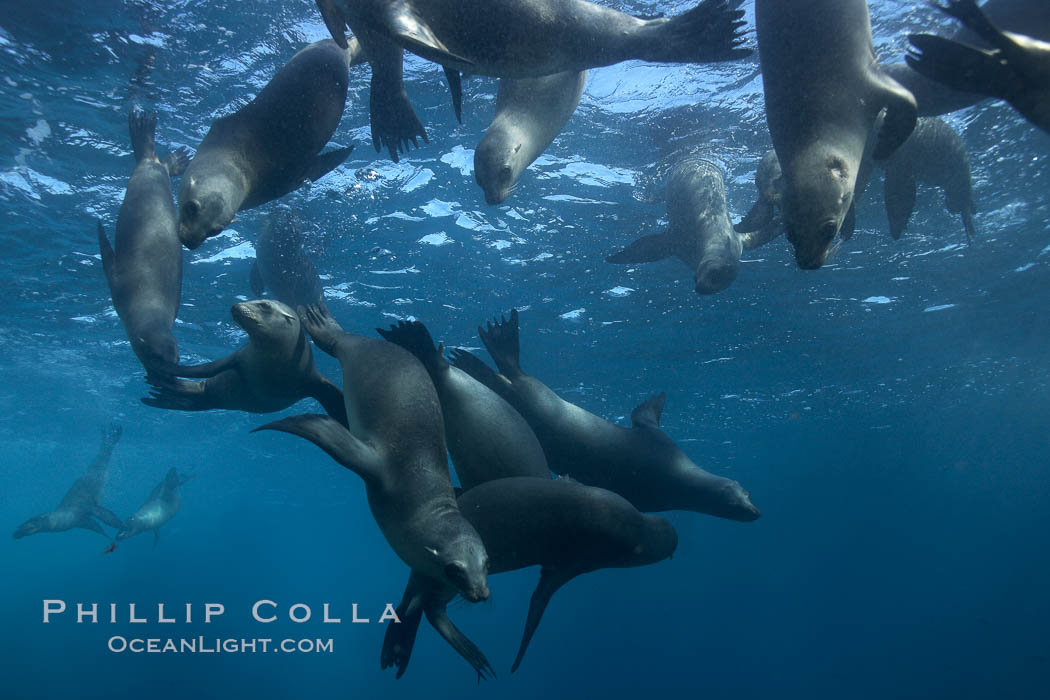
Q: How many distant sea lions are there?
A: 2